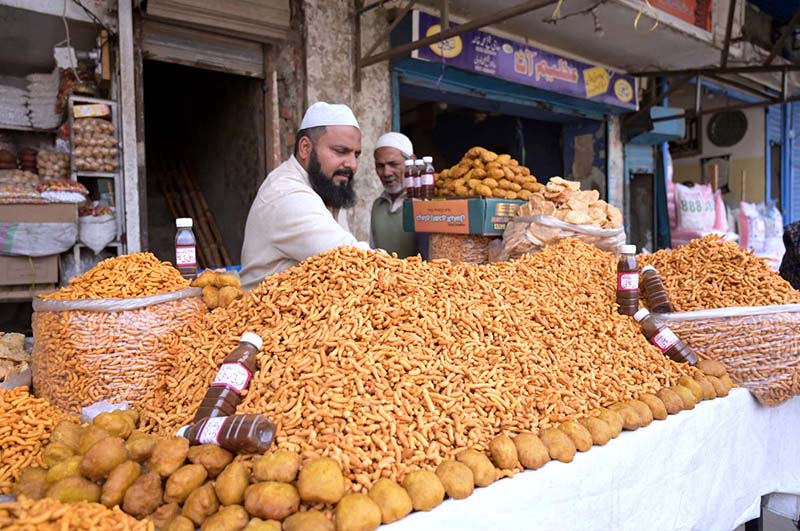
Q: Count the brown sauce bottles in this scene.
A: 9